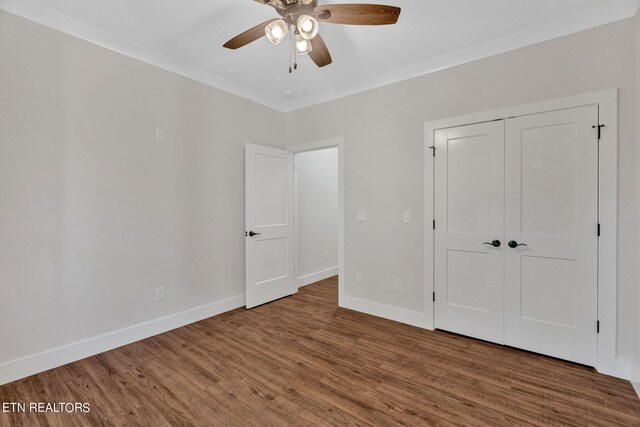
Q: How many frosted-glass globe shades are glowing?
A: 3